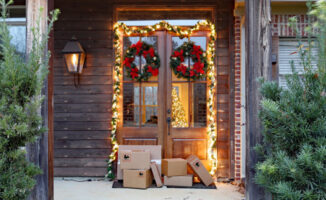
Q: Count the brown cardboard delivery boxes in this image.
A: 7